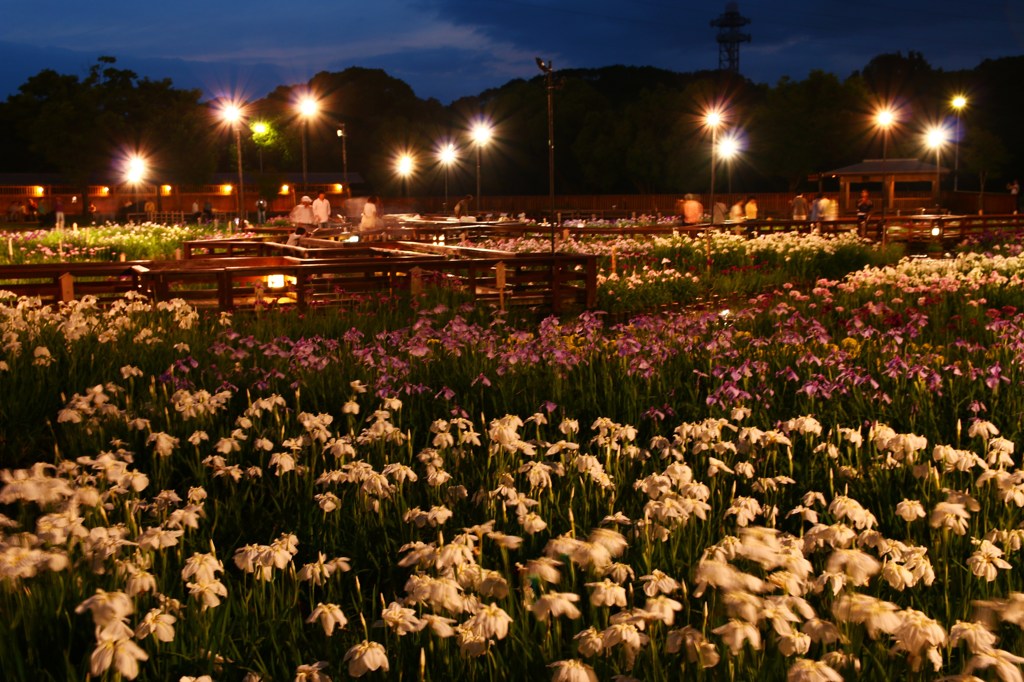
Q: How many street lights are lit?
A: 12